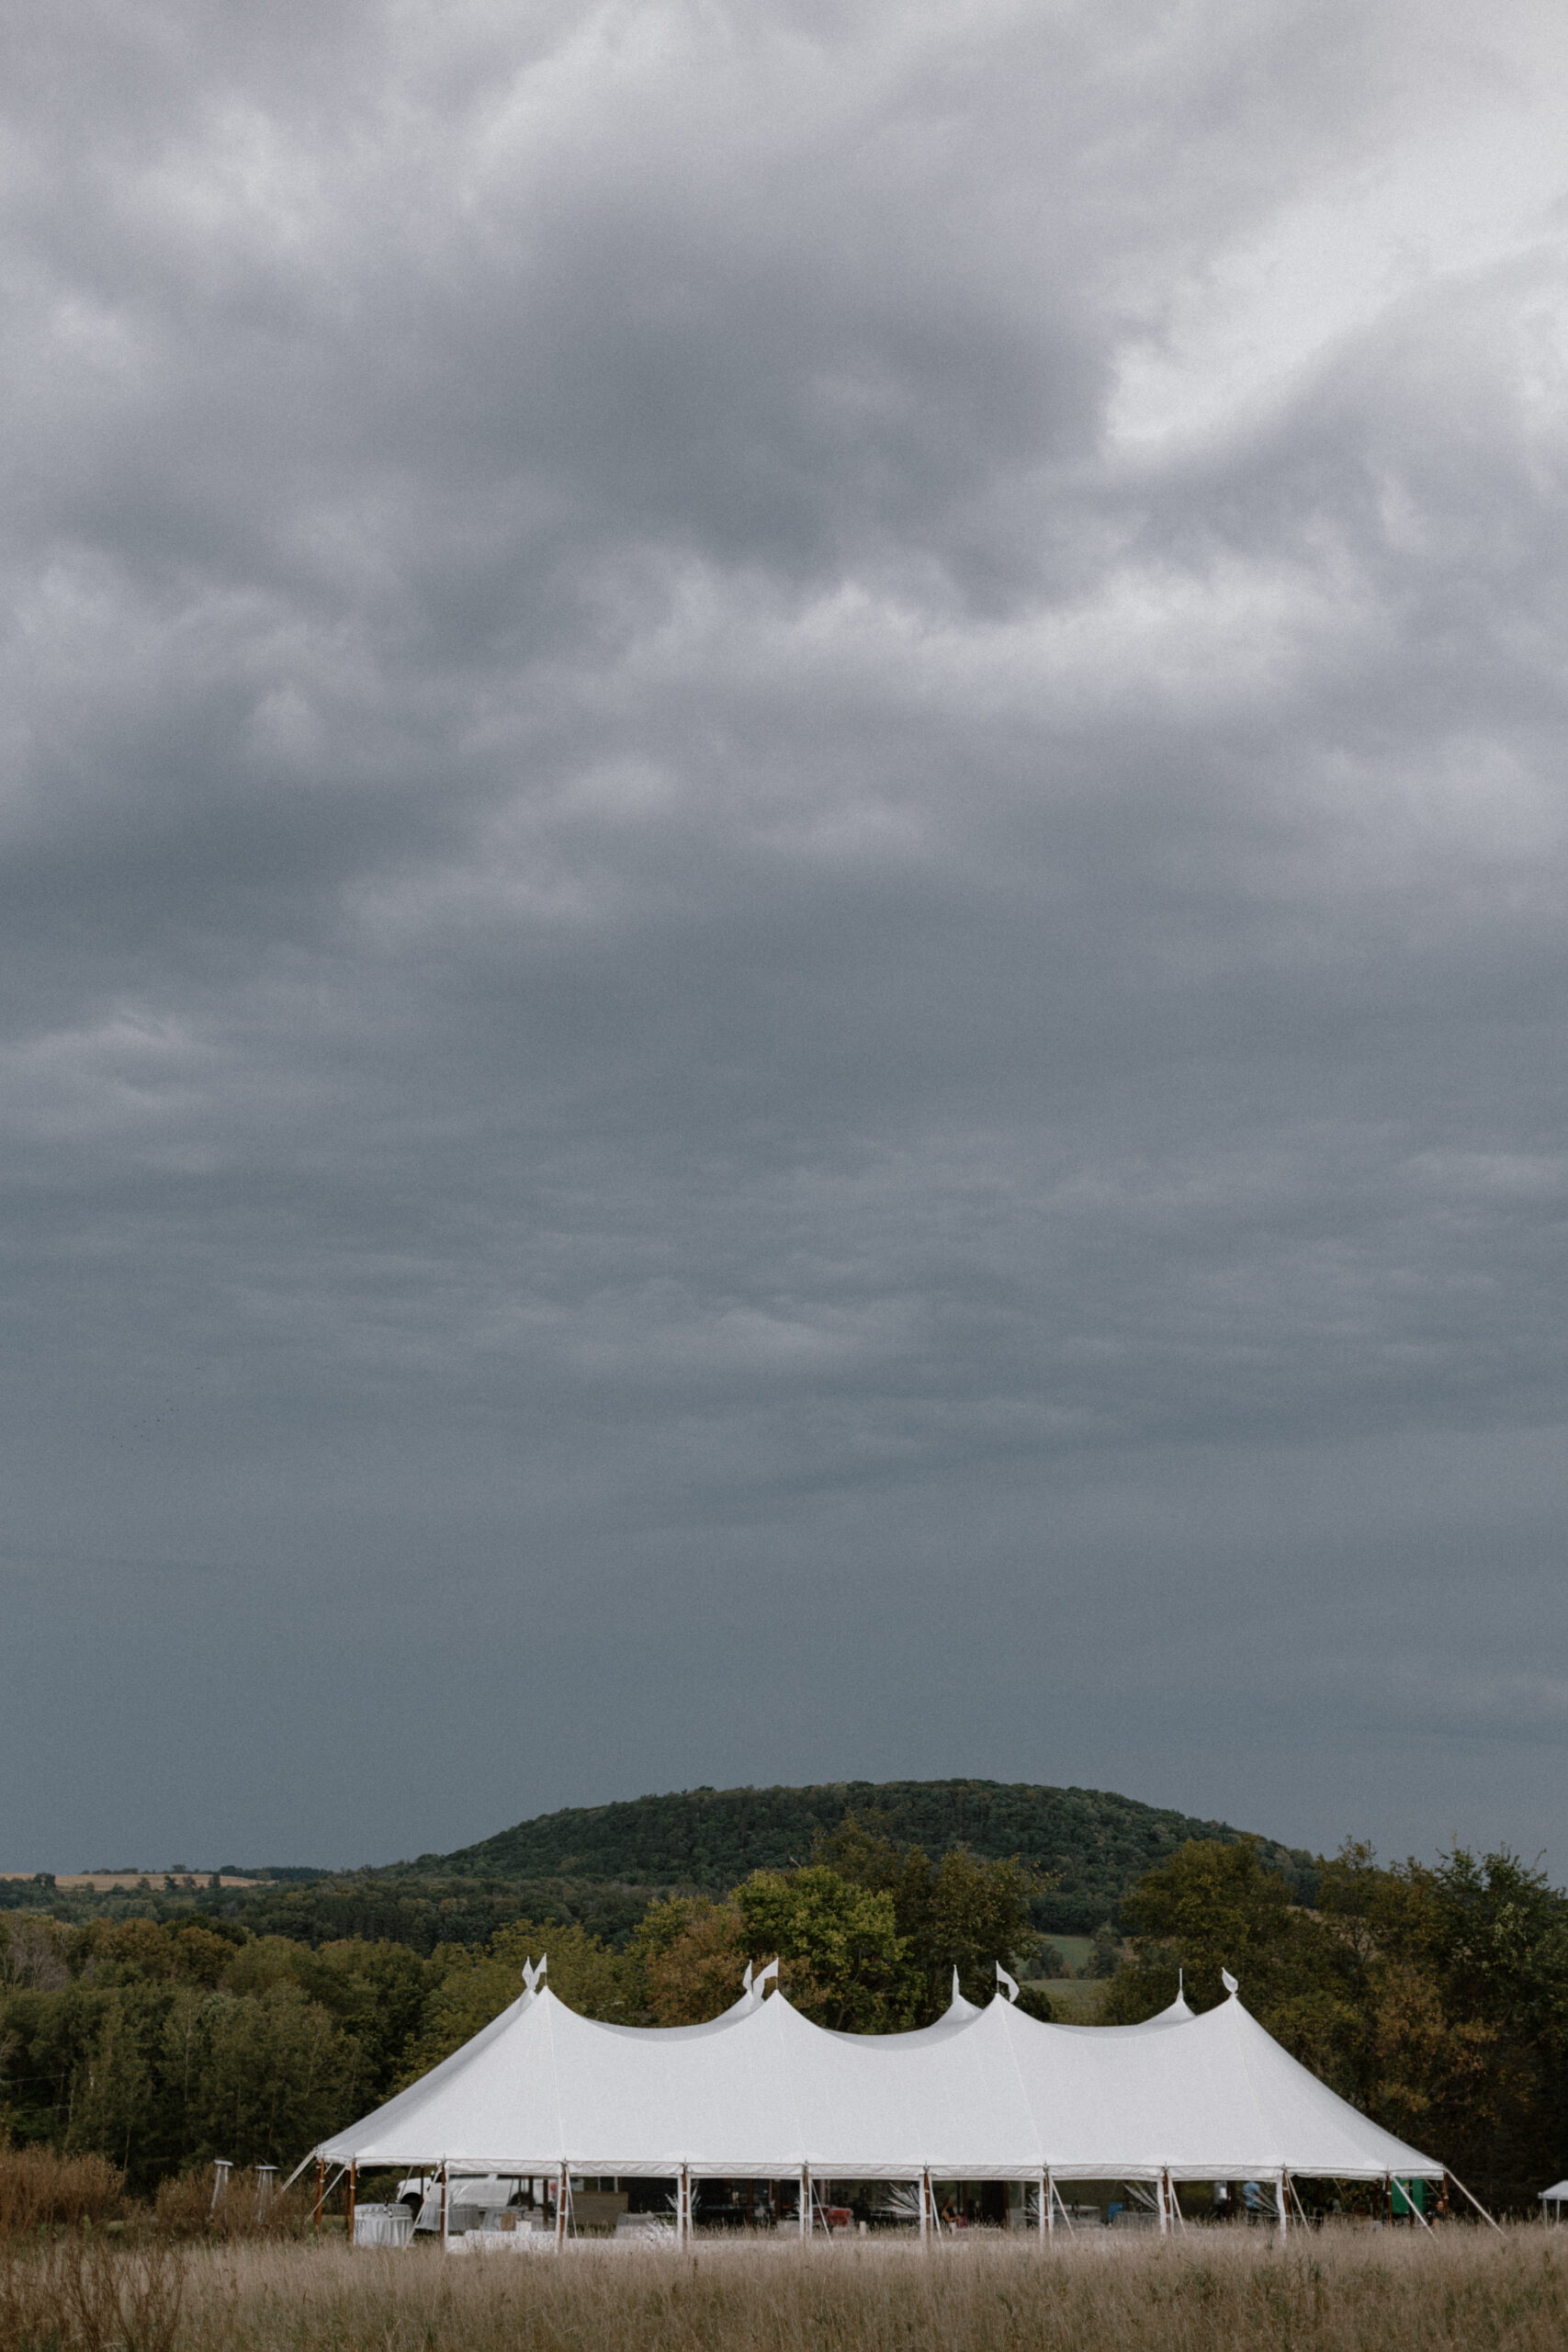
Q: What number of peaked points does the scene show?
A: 8